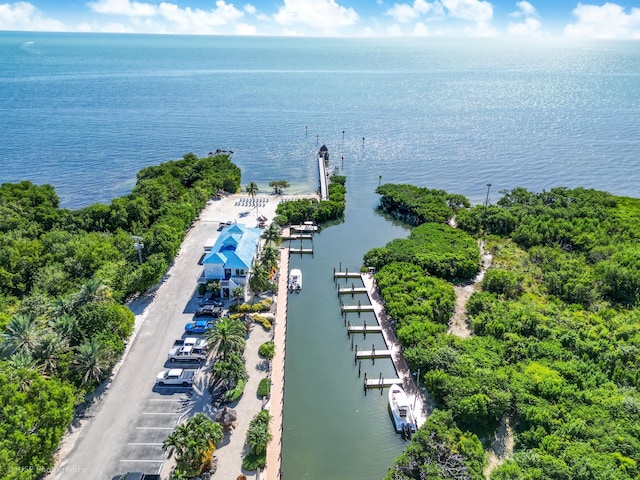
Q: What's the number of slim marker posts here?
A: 6